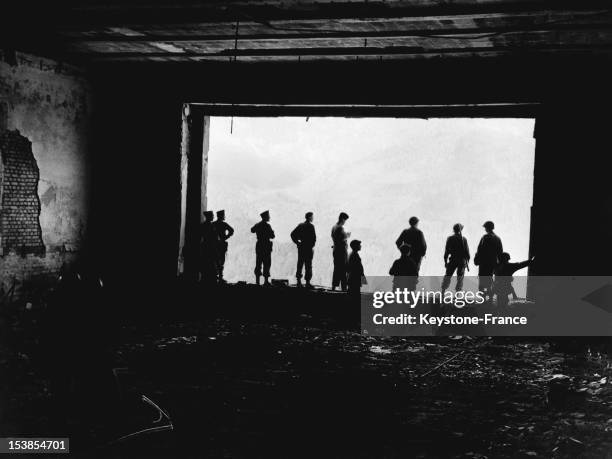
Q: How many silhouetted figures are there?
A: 11